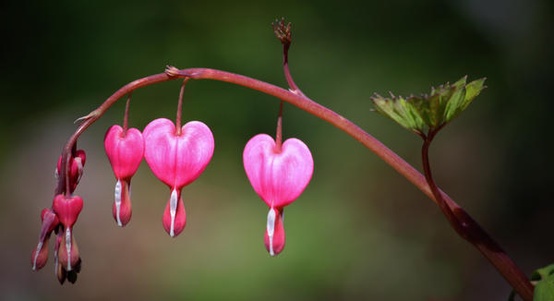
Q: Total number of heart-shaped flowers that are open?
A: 3